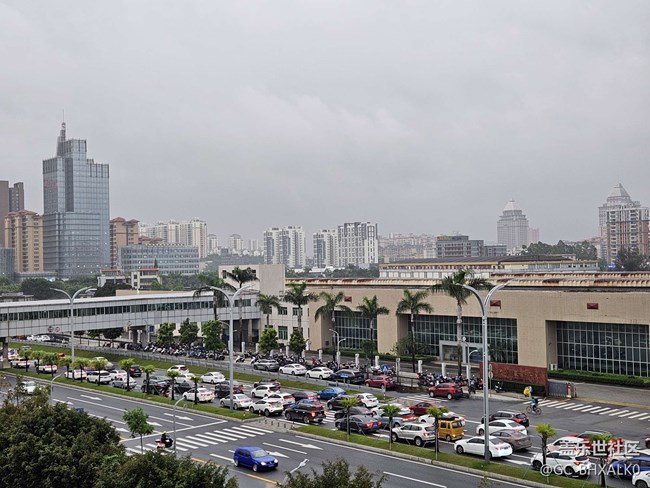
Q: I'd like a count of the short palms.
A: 15